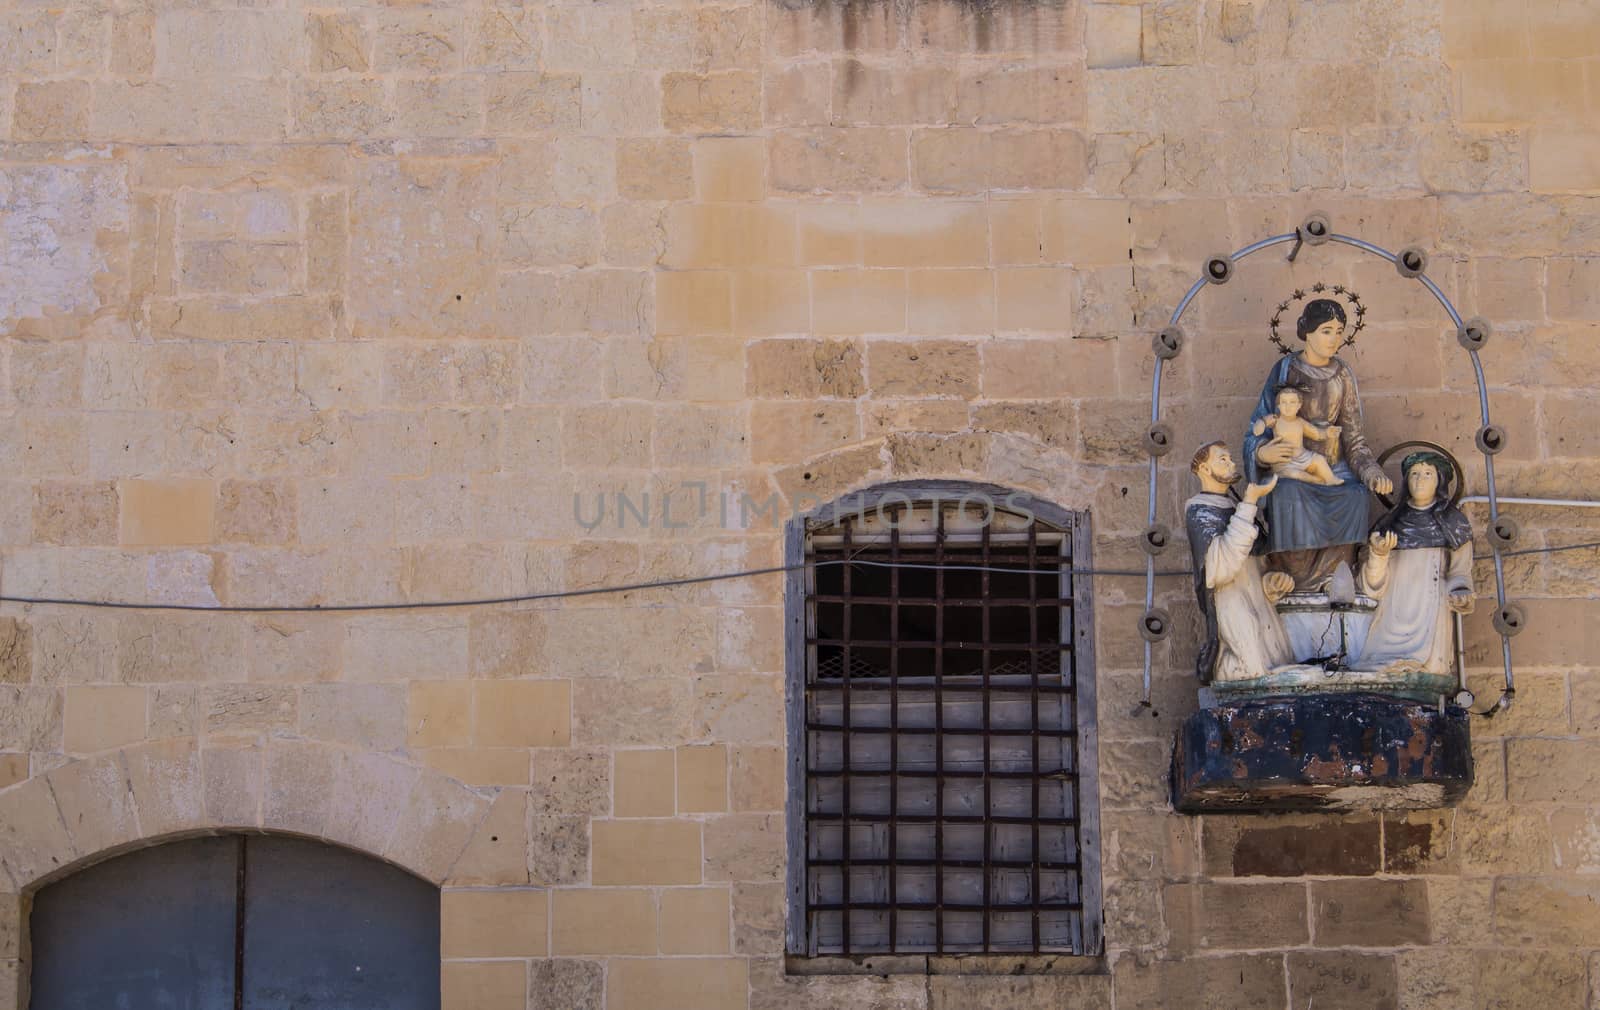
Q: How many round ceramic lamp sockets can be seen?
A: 11